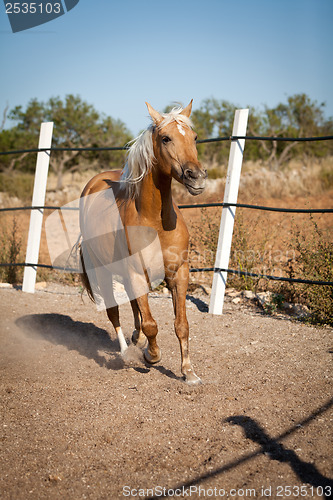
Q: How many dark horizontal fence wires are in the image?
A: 3